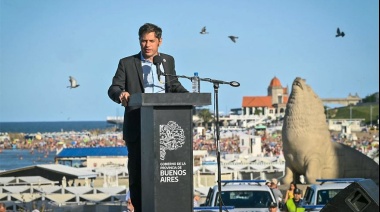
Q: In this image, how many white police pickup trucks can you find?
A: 2